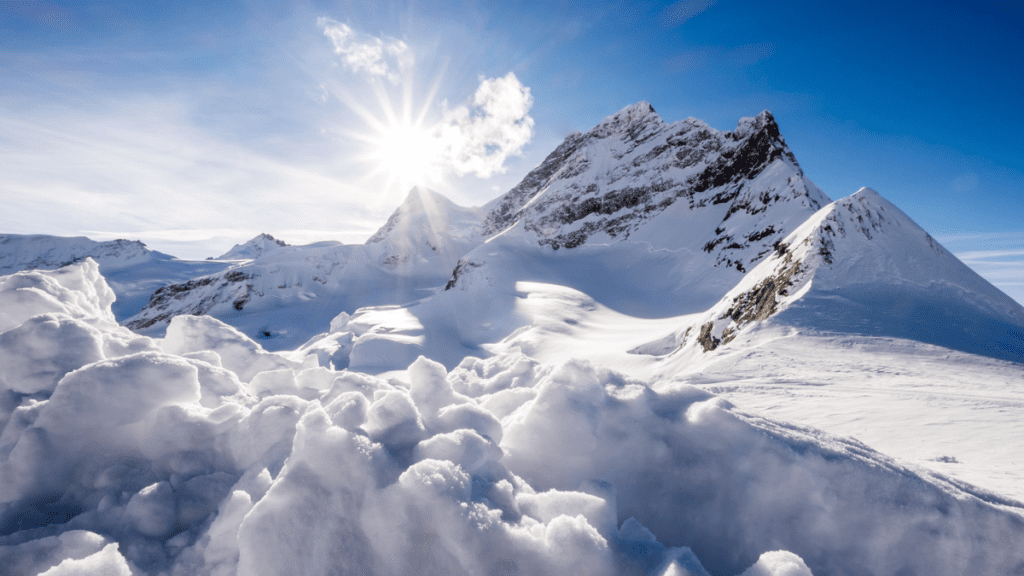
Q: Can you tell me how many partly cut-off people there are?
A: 0